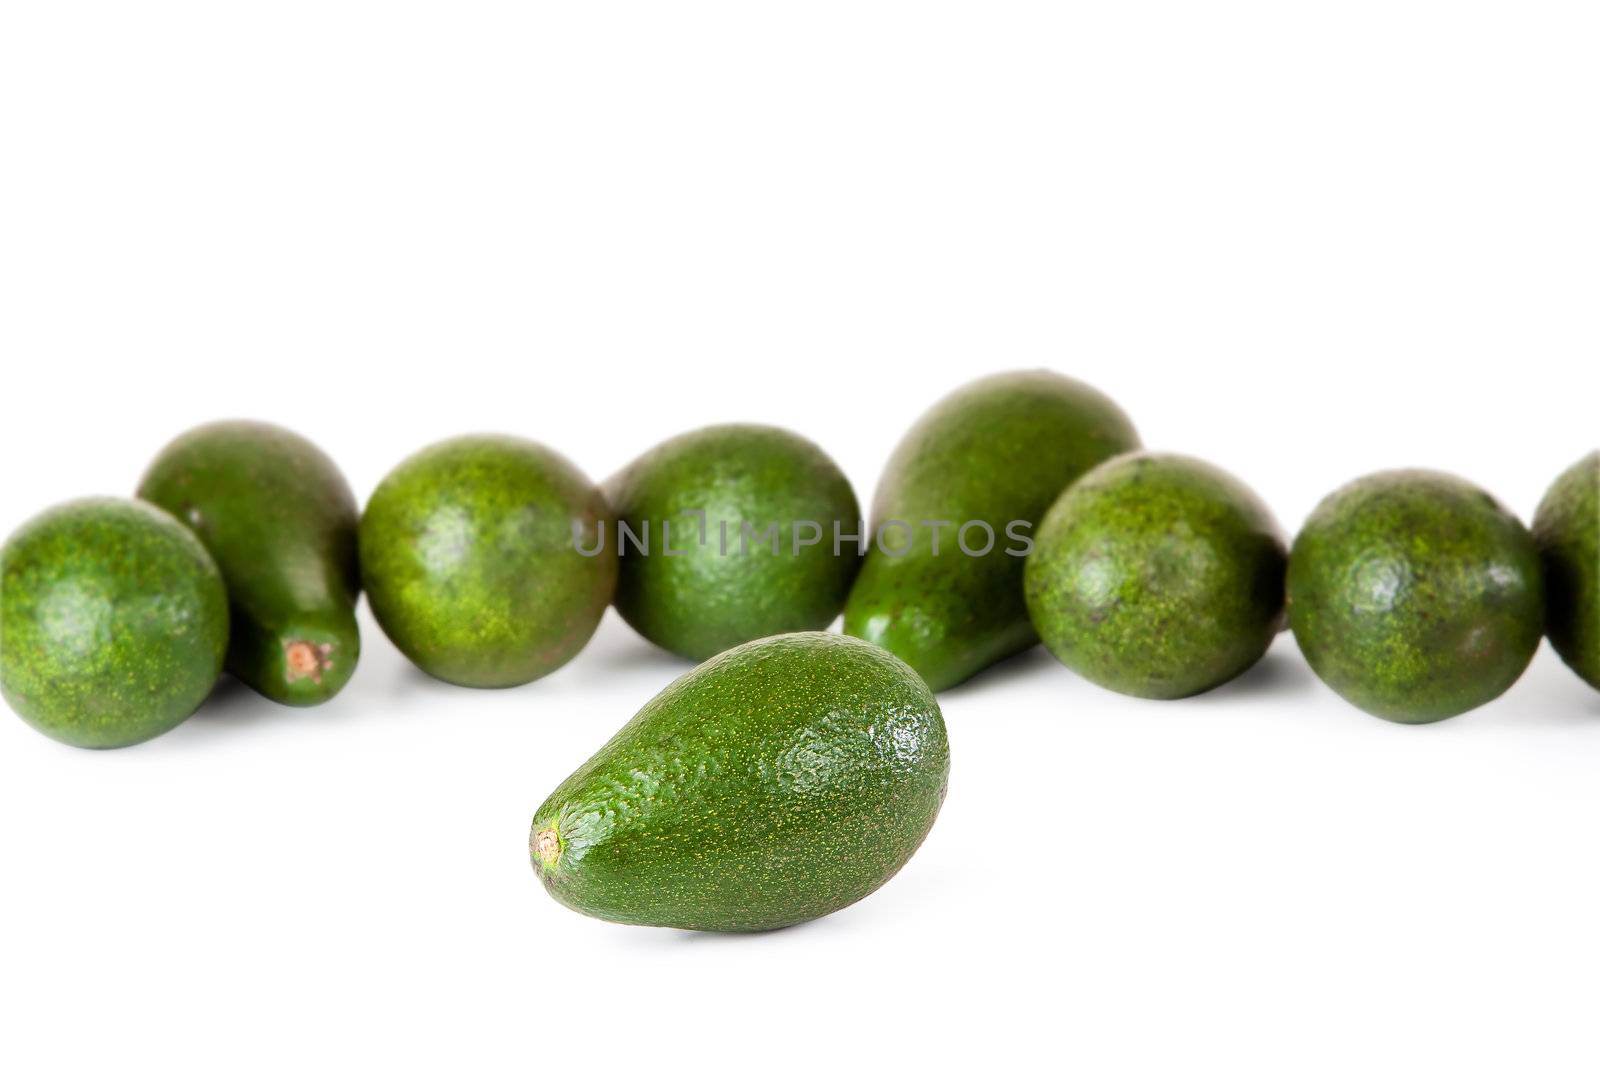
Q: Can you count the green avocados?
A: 9